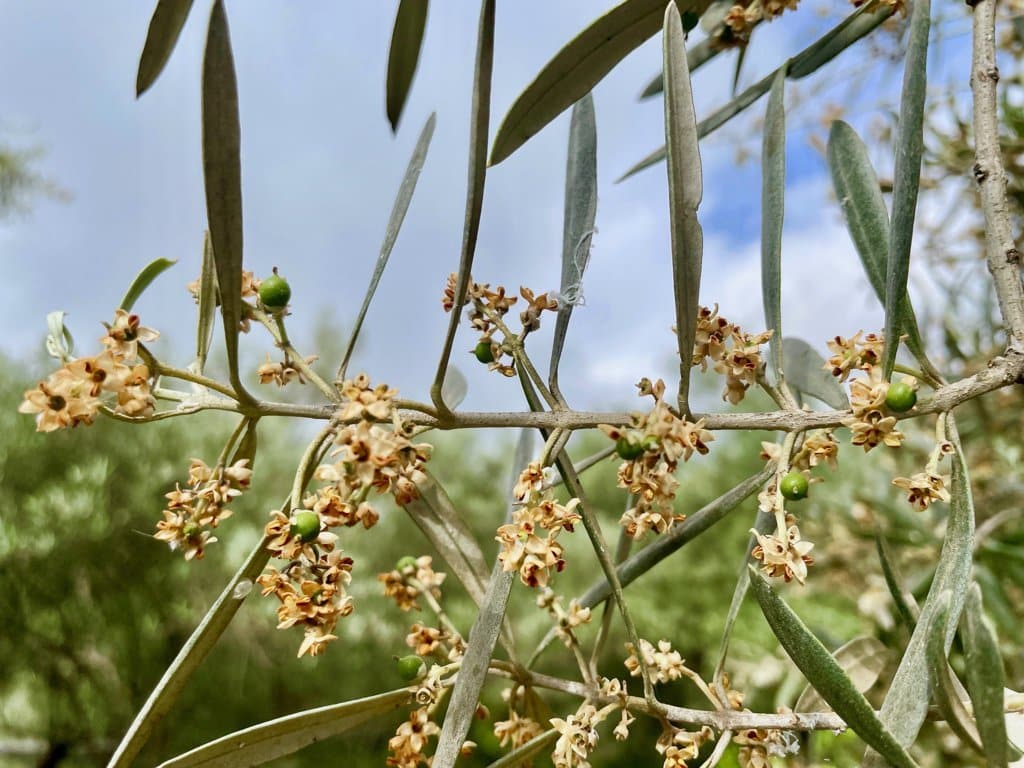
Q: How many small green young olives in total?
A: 8